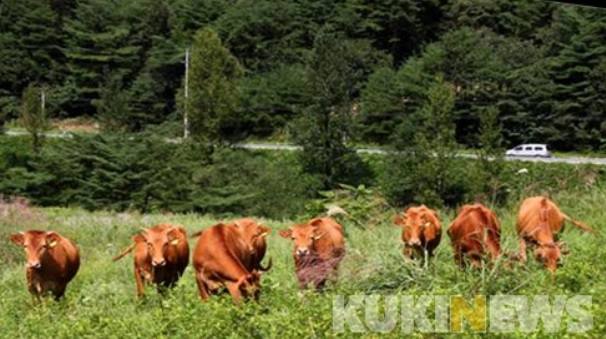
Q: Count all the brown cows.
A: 8